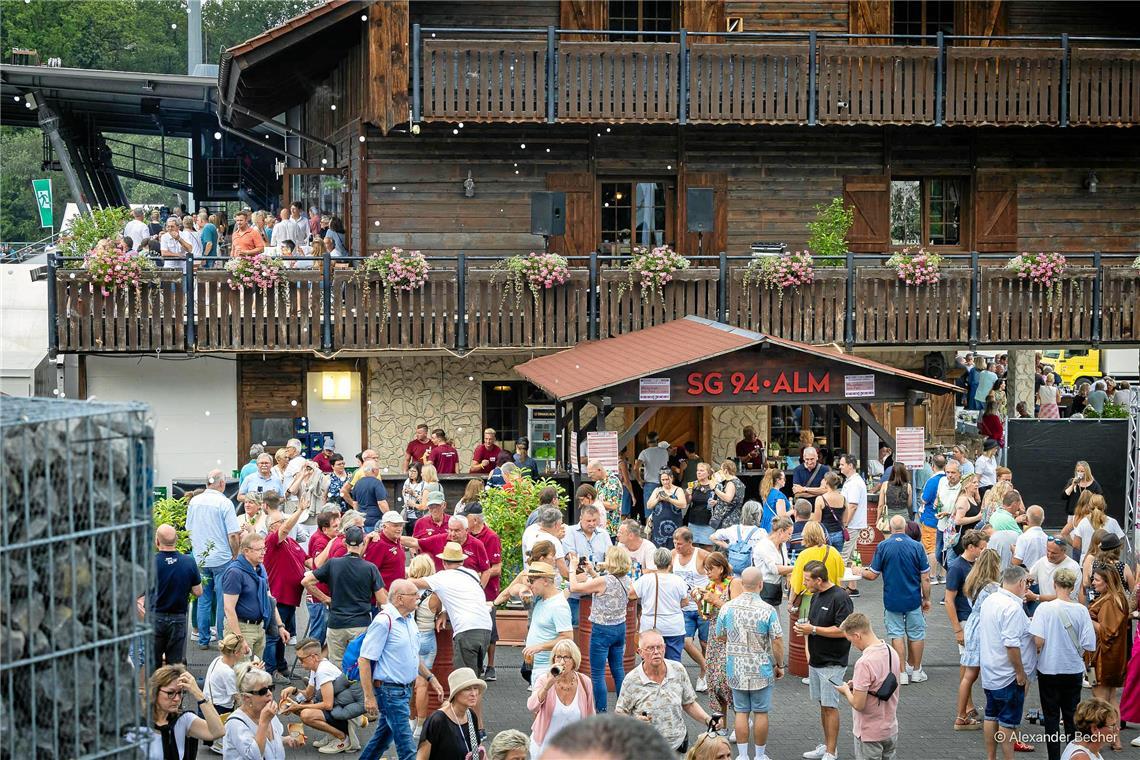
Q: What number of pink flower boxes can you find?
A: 8